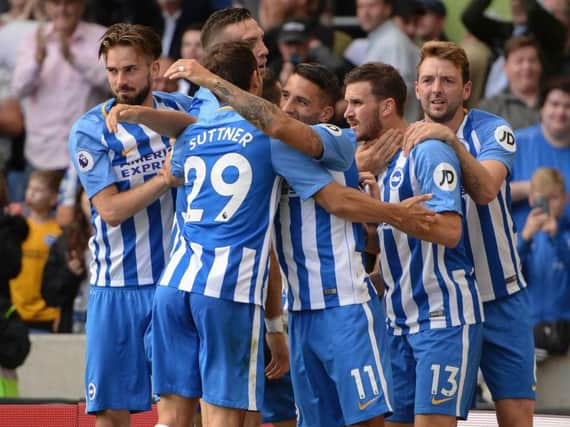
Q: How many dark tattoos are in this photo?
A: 1